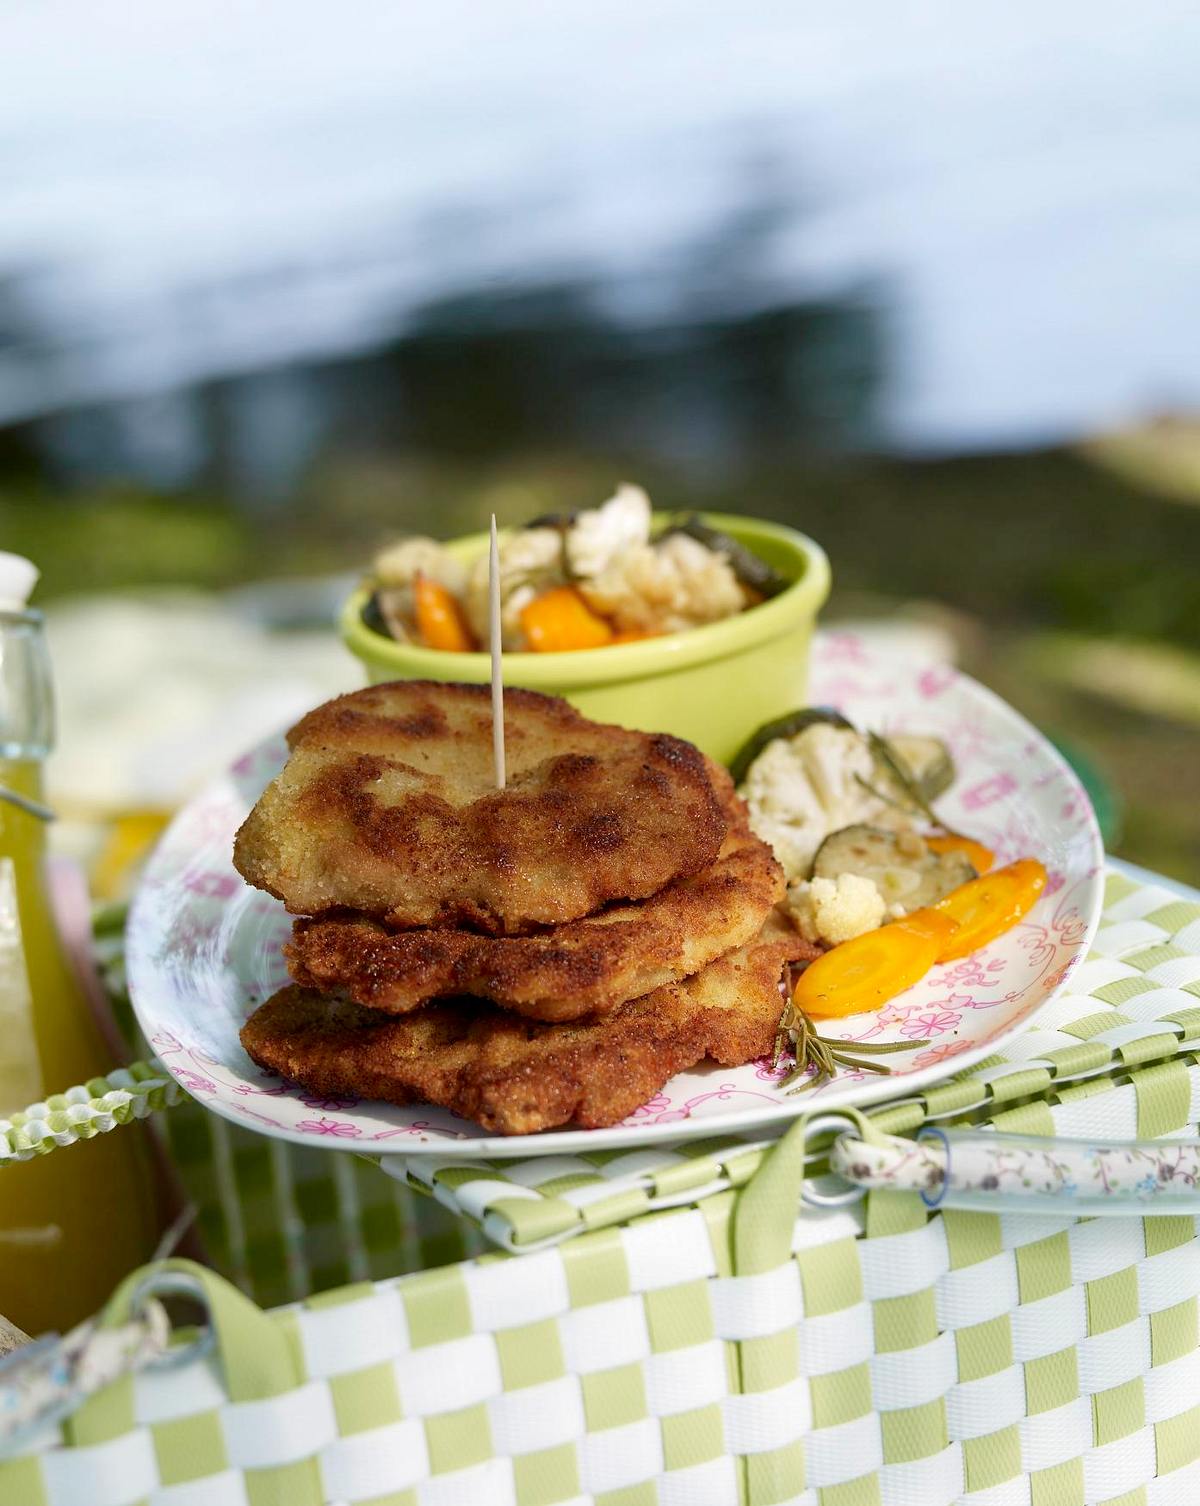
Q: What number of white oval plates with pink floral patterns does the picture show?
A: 1